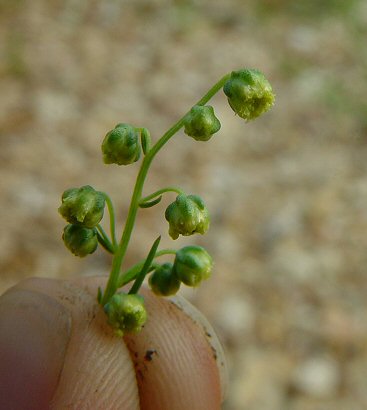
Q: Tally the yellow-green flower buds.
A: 9